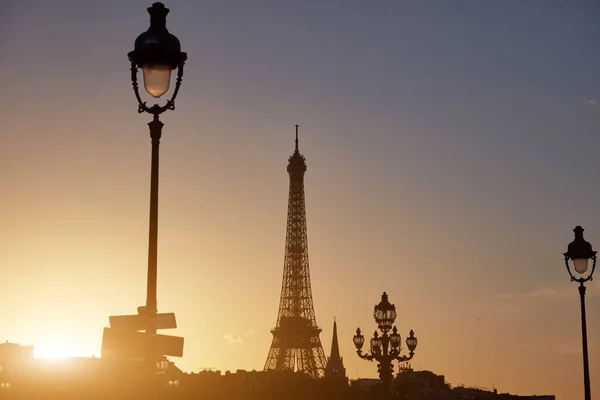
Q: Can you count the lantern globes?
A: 7